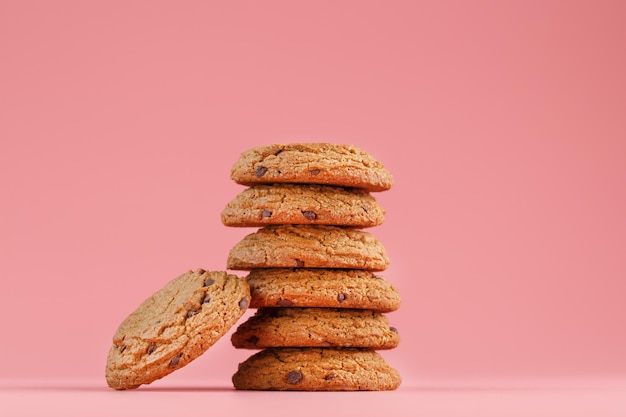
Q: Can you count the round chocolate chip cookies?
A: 7